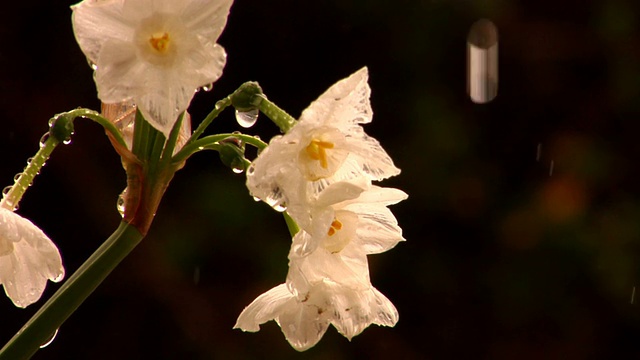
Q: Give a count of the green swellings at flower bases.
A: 3